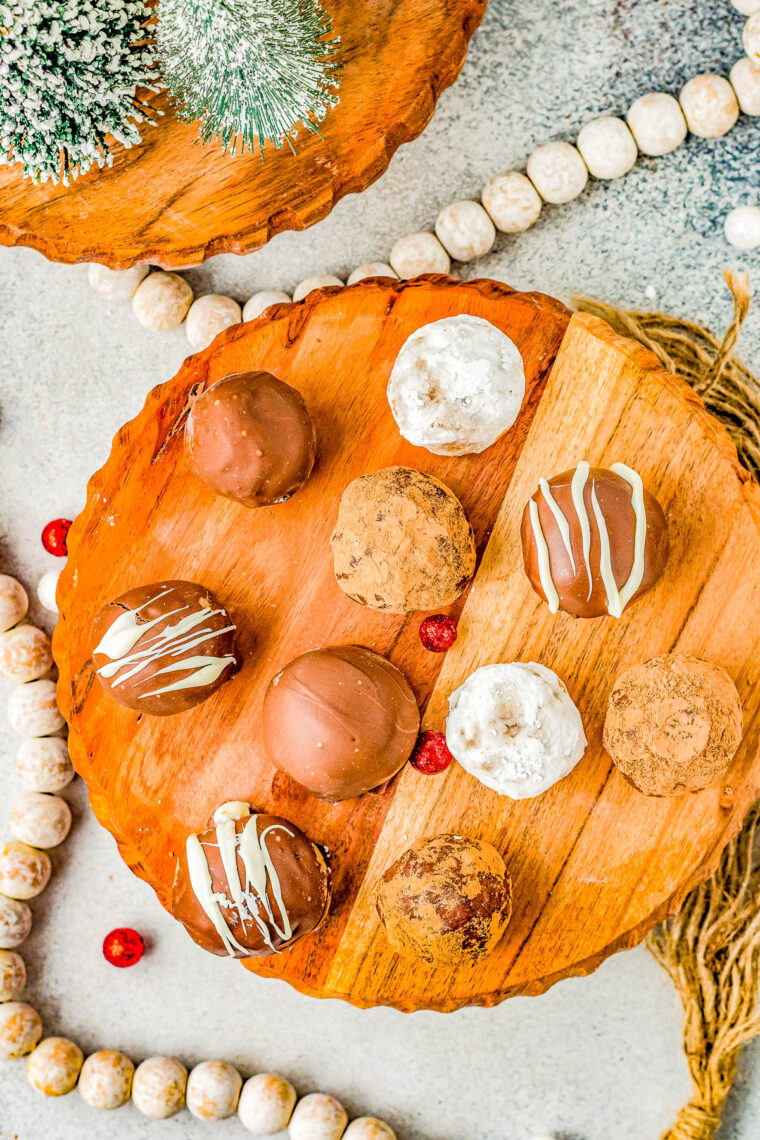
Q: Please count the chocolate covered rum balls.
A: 5